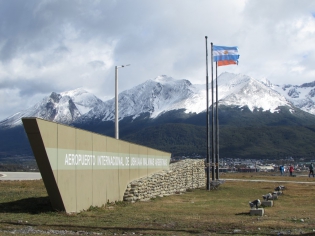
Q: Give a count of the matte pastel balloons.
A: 0